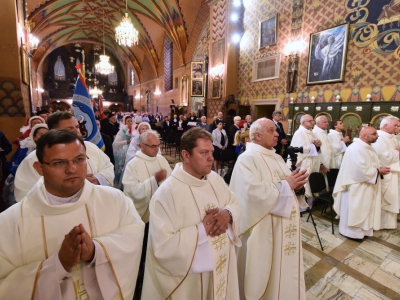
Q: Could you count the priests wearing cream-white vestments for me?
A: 10